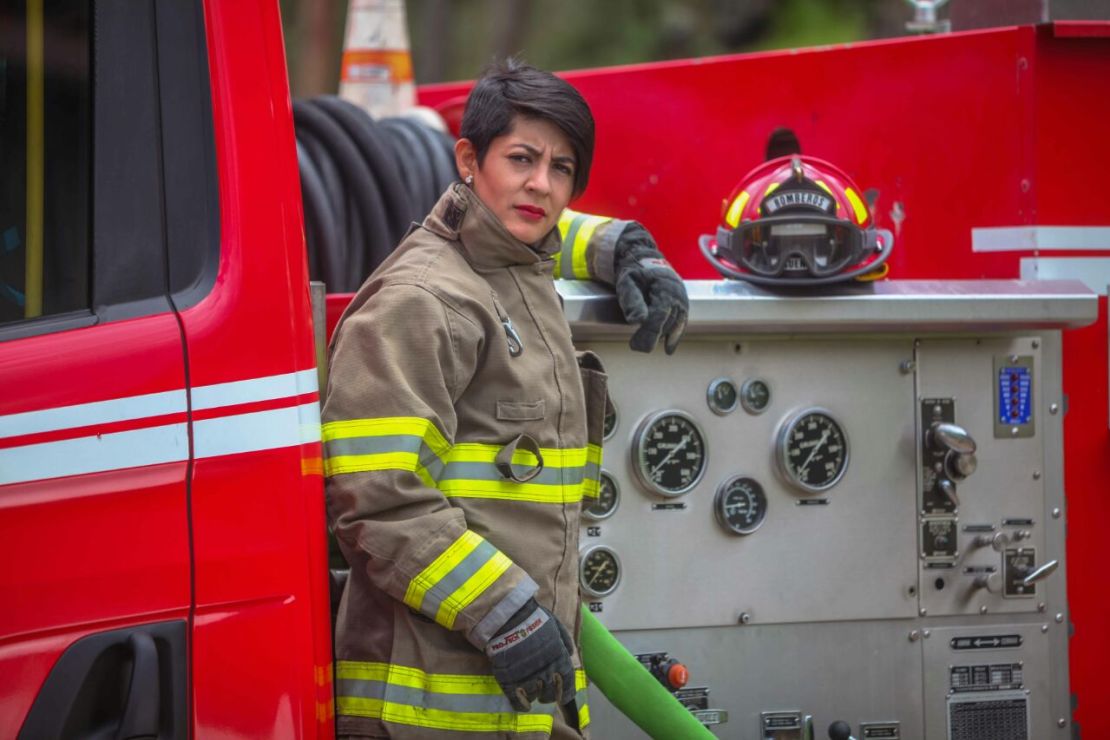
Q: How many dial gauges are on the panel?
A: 8